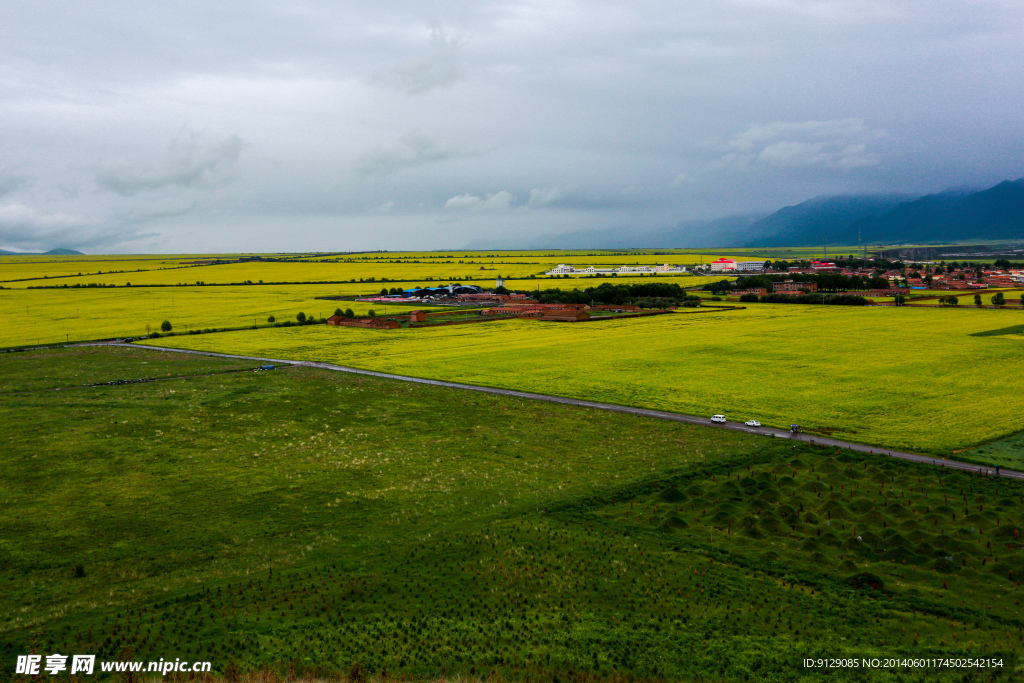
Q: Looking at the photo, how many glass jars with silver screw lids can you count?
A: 0